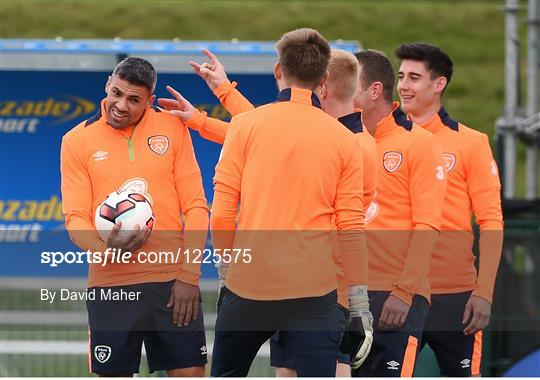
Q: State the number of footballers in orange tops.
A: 5